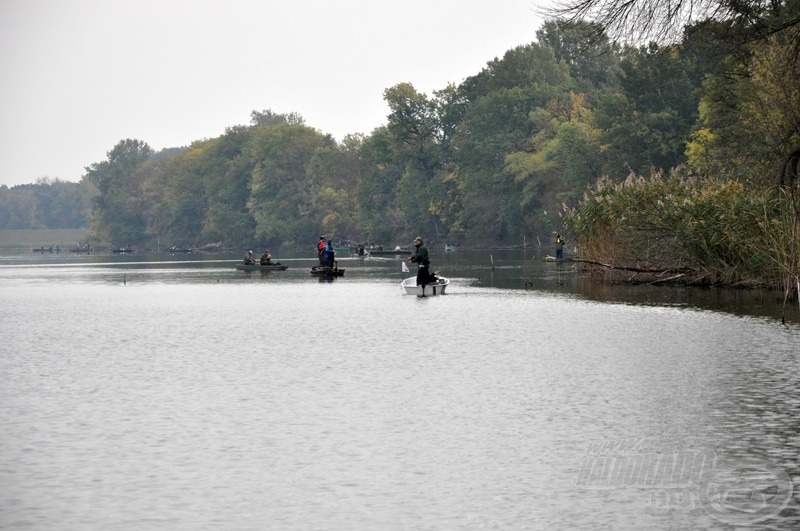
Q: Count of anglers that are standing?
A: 4